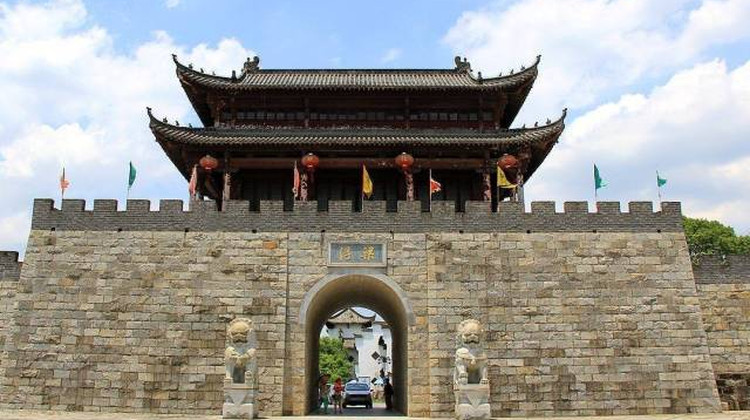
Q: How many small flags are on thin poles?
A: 9